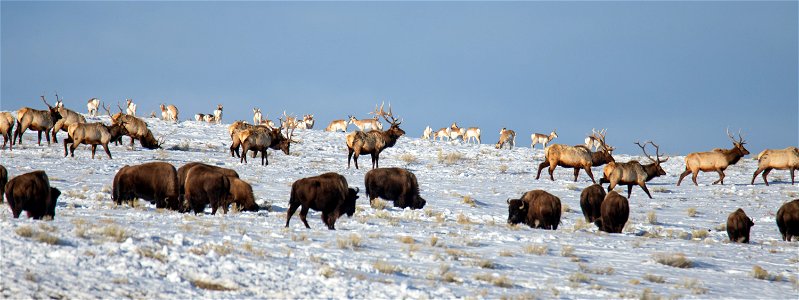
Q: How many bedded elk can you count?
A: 0